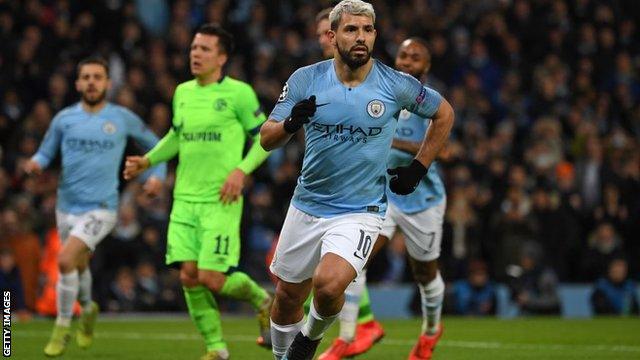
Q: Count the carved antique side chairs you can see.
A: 0